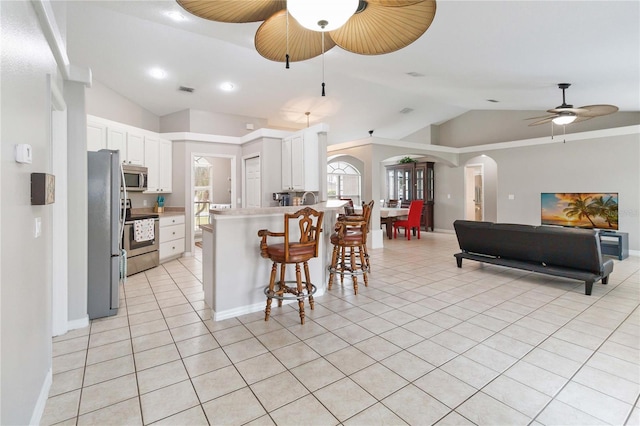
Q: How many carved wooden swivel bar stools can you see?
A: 3